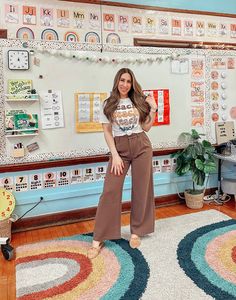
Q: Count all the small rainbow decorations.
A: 5